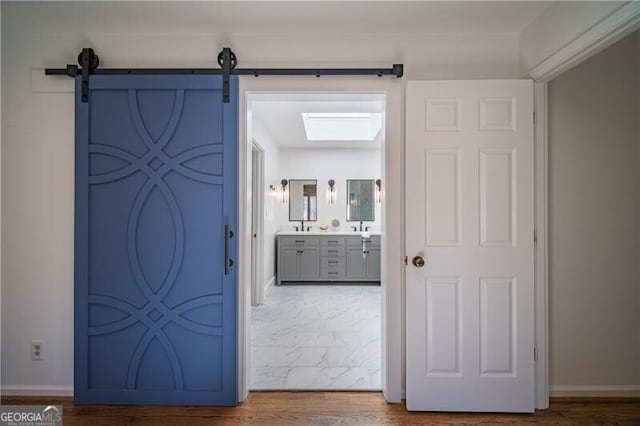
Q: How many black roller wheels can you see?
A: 2